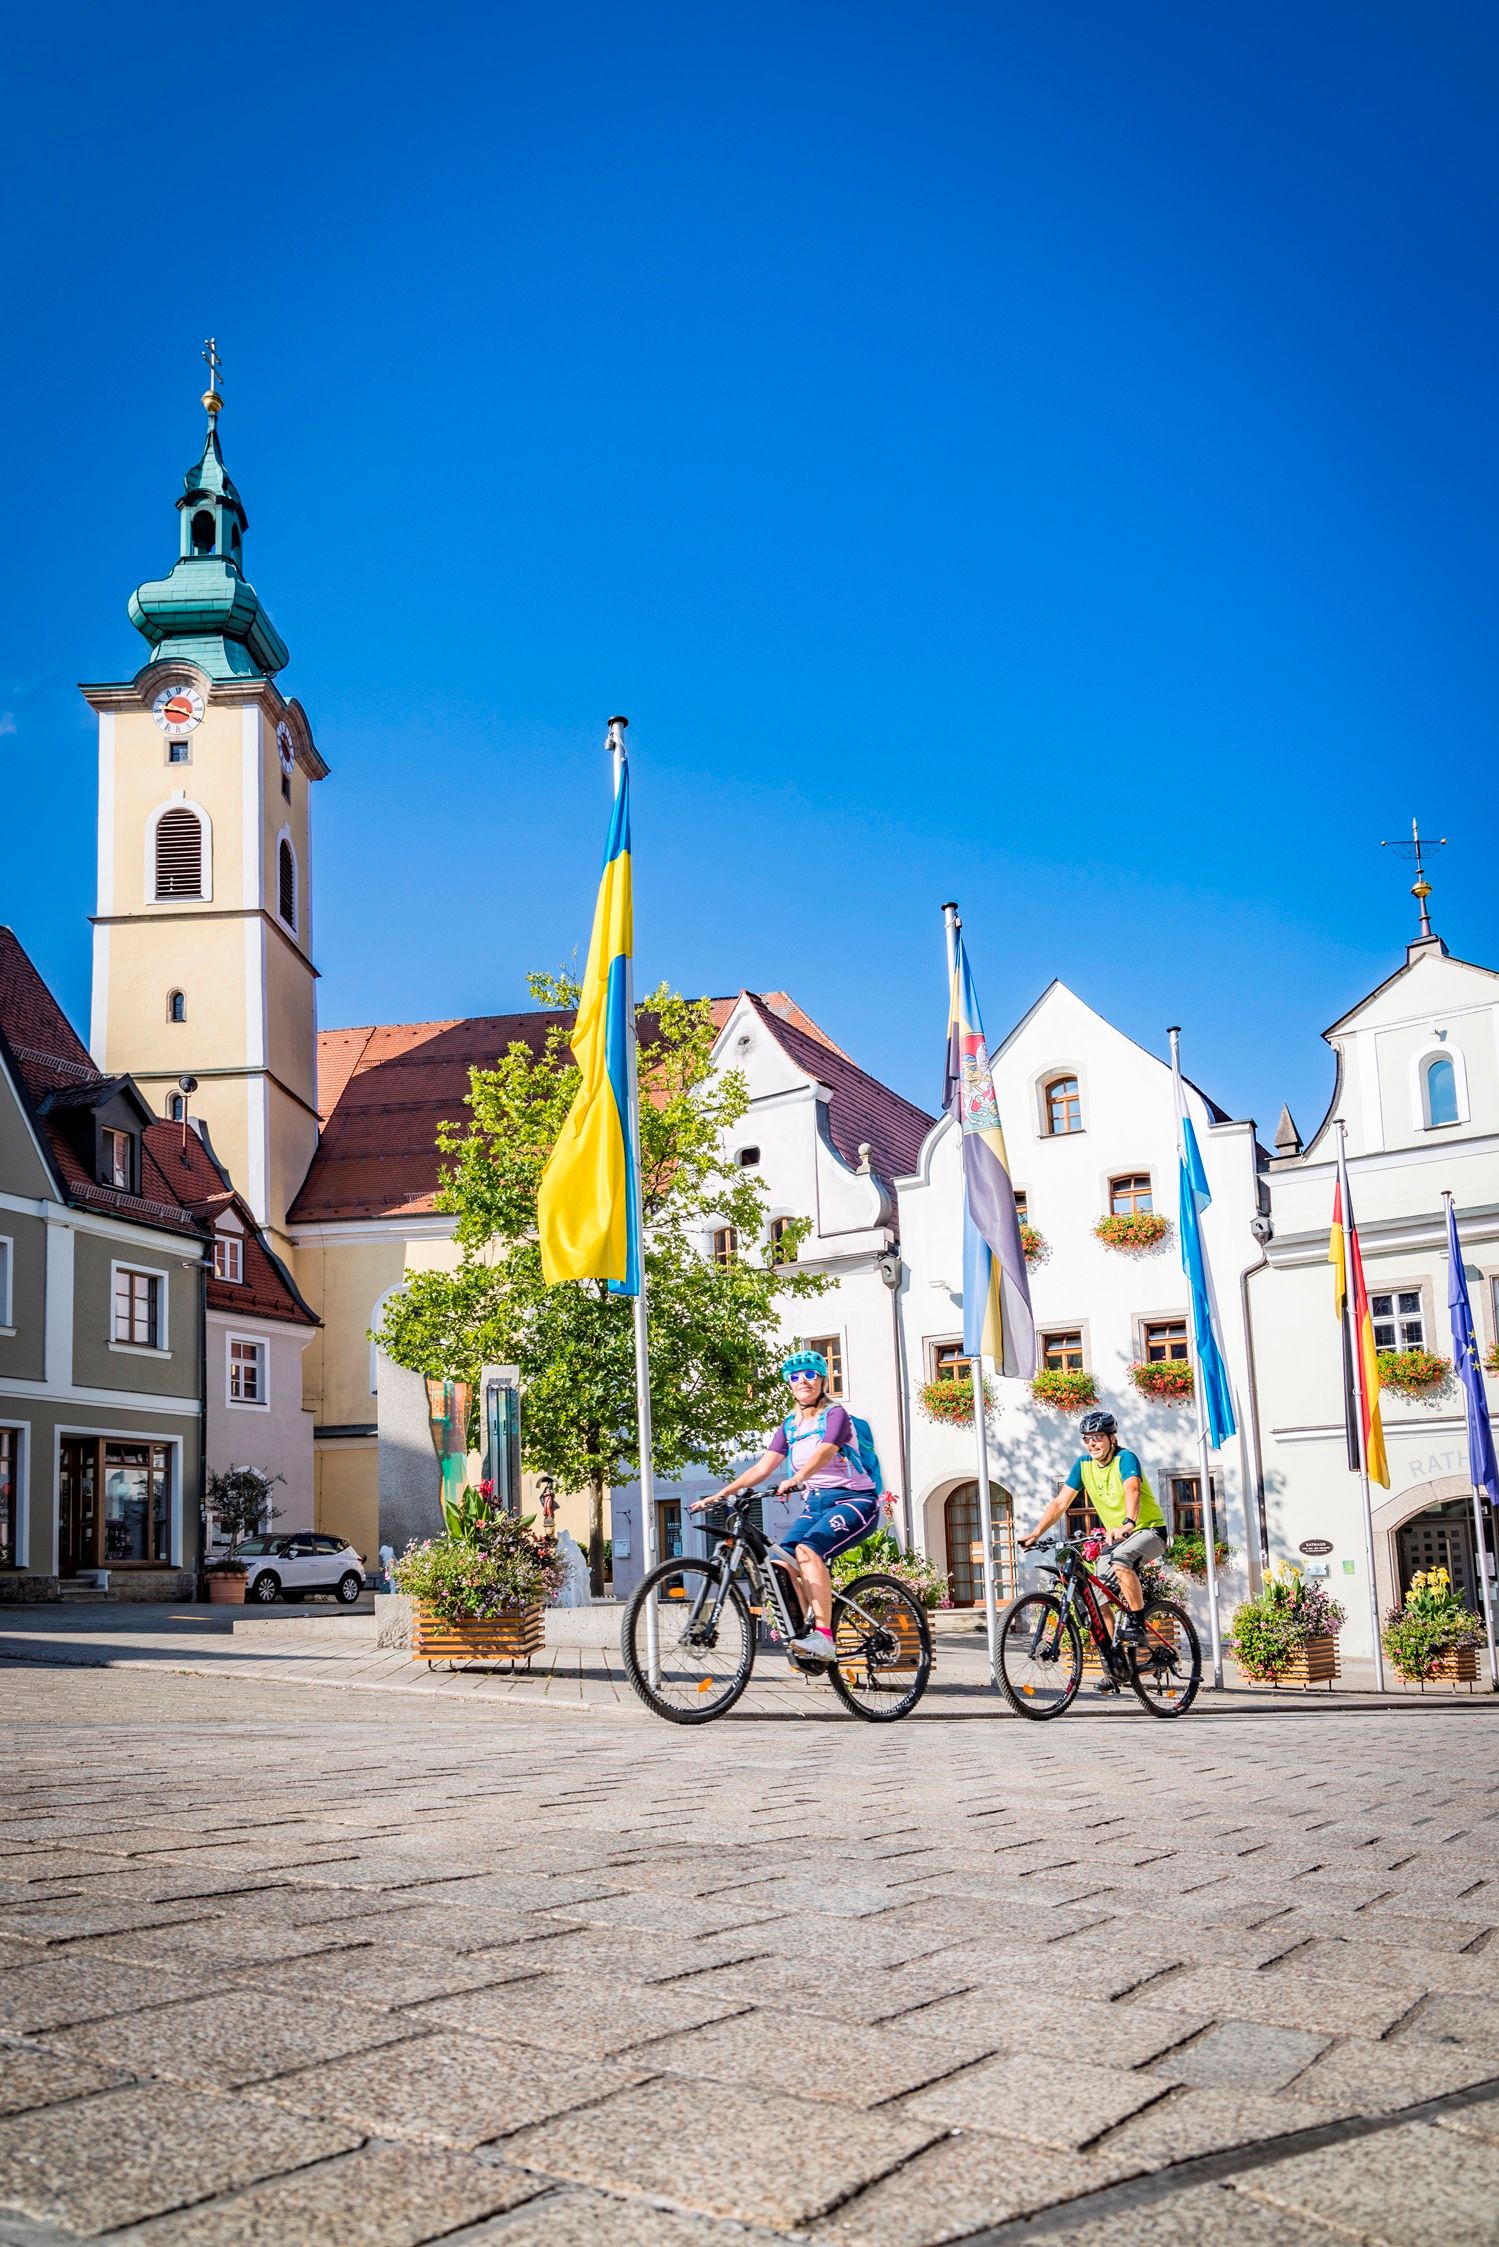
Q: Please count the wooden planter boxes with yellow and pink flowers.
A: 2